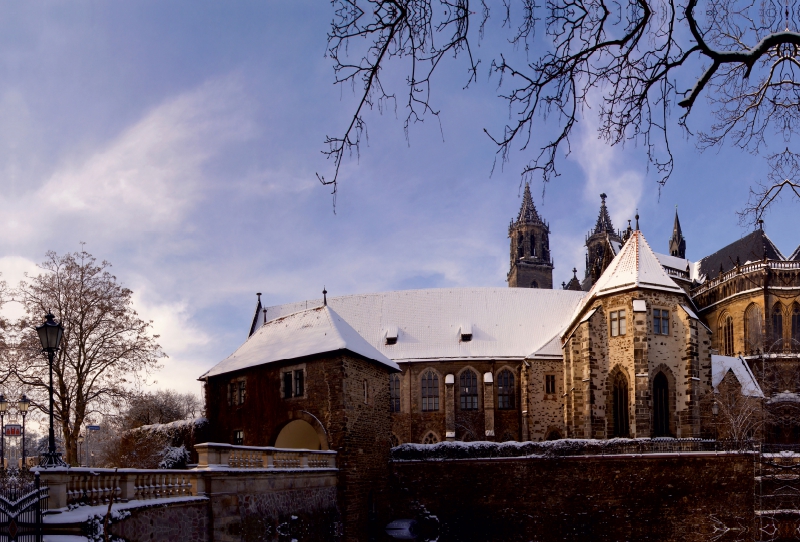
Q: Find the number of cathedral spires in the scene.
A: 3